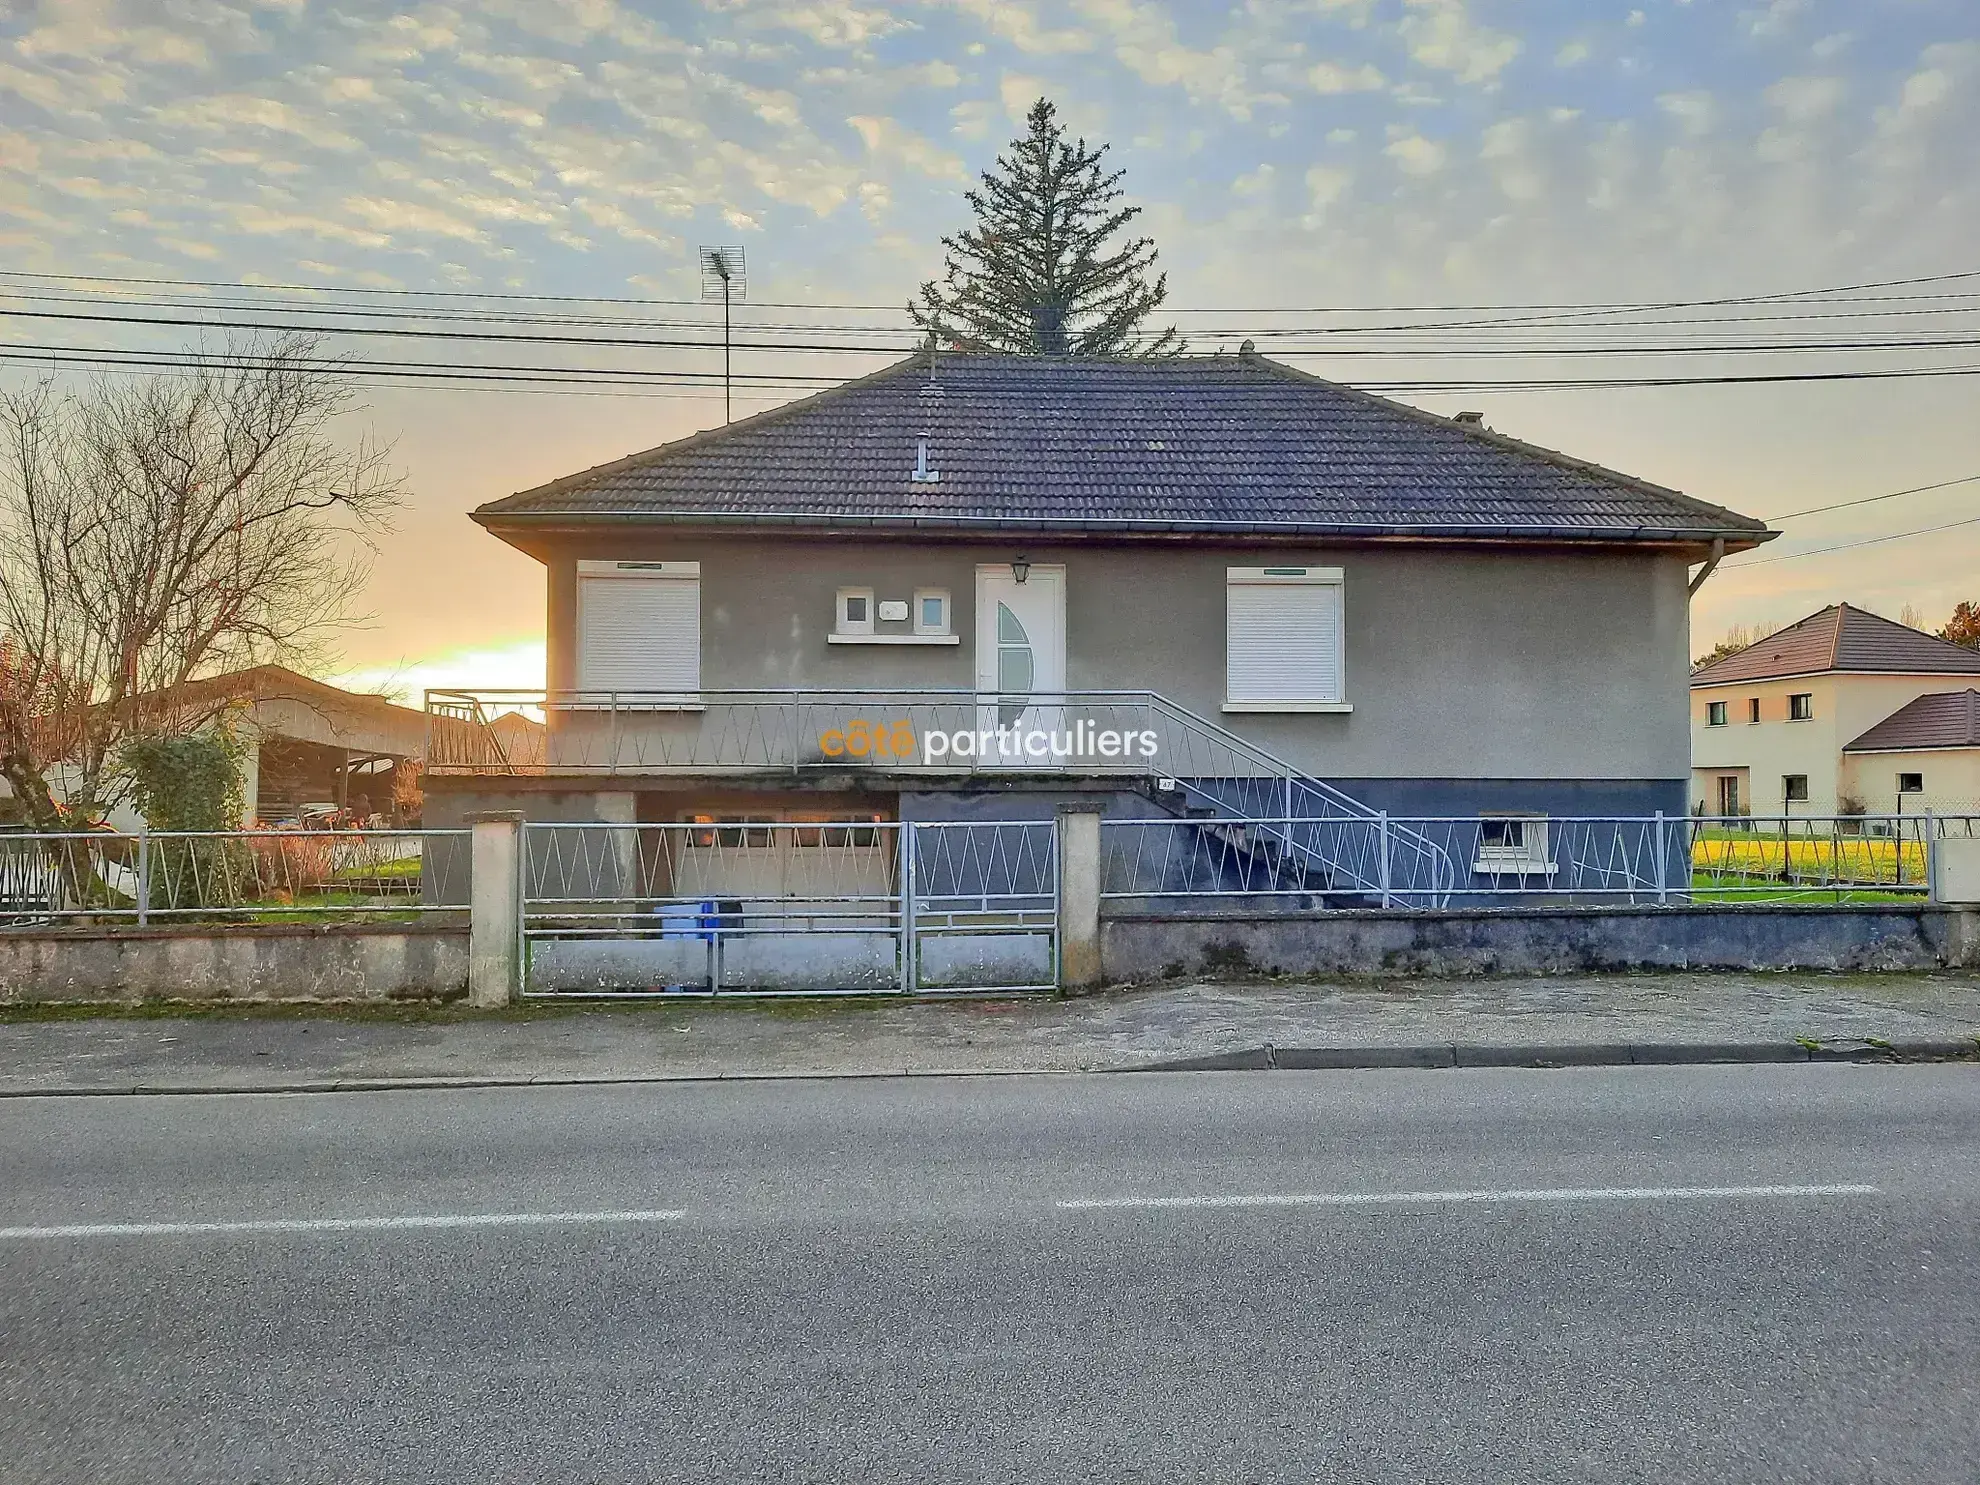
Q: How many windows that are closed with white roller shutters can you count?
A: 2